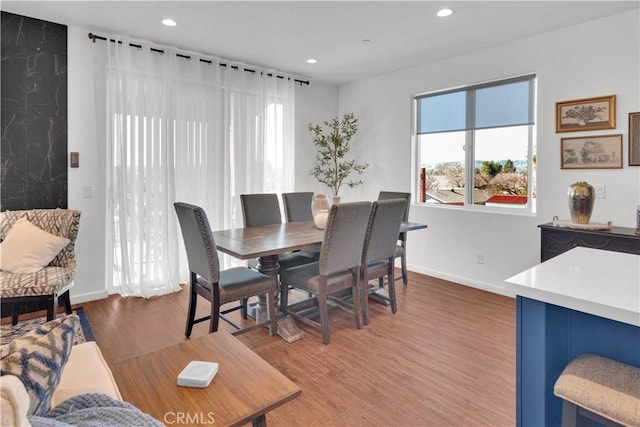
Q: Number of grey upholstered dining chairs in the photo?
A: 6